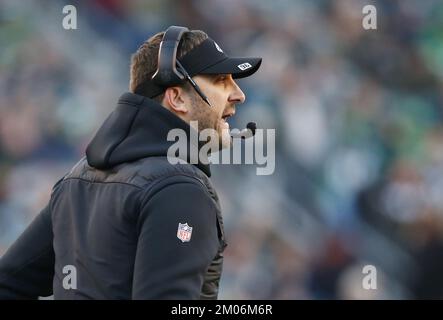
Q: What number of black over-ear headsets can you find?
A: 1